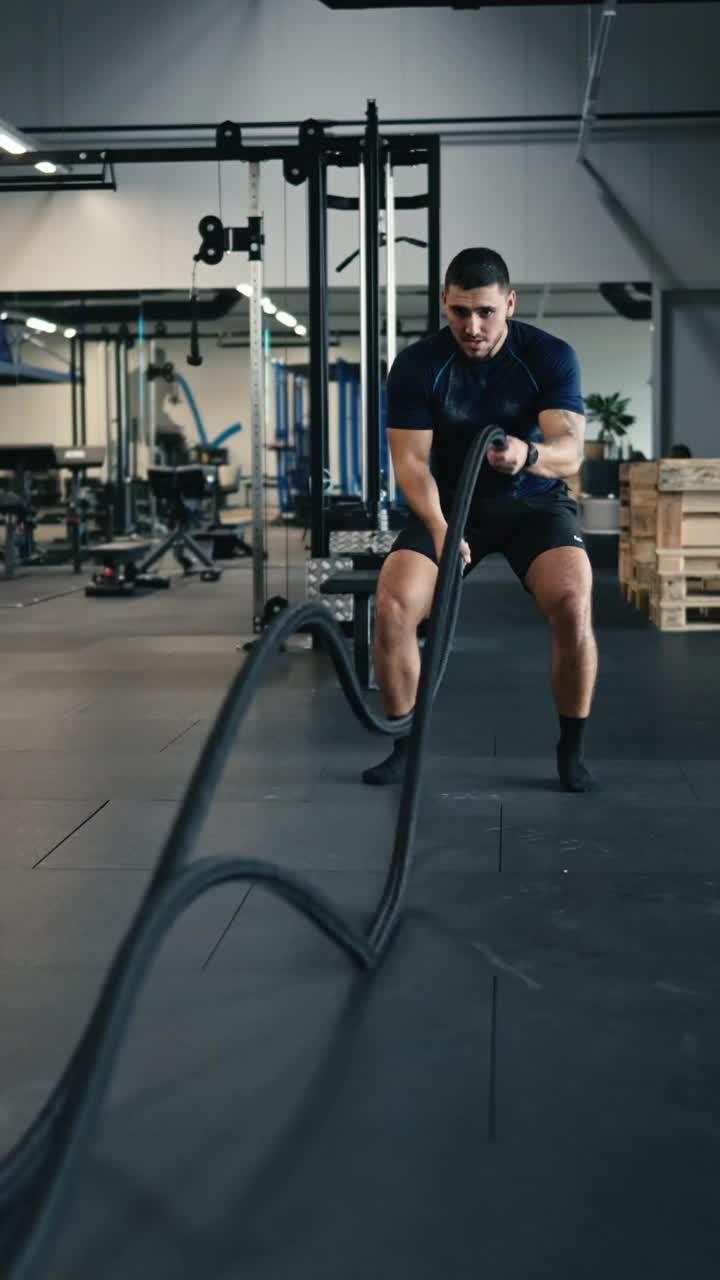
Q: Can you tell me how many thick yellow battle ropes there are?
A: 0